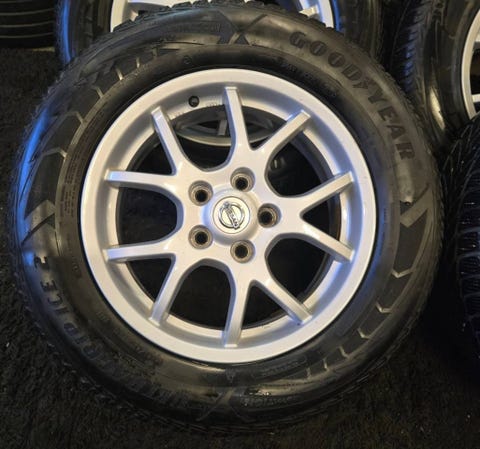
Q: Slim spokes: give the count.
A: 10